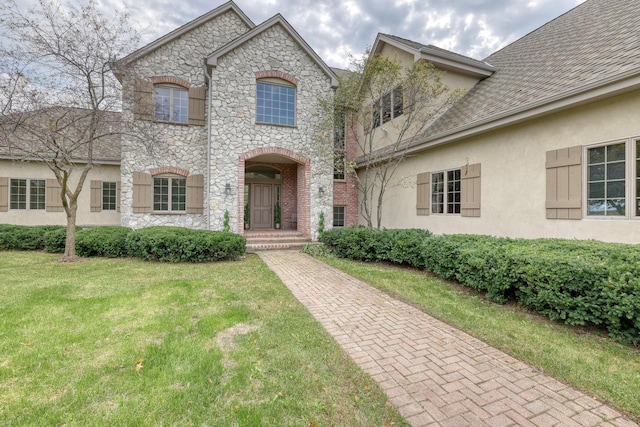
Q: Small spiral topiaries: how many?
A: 2